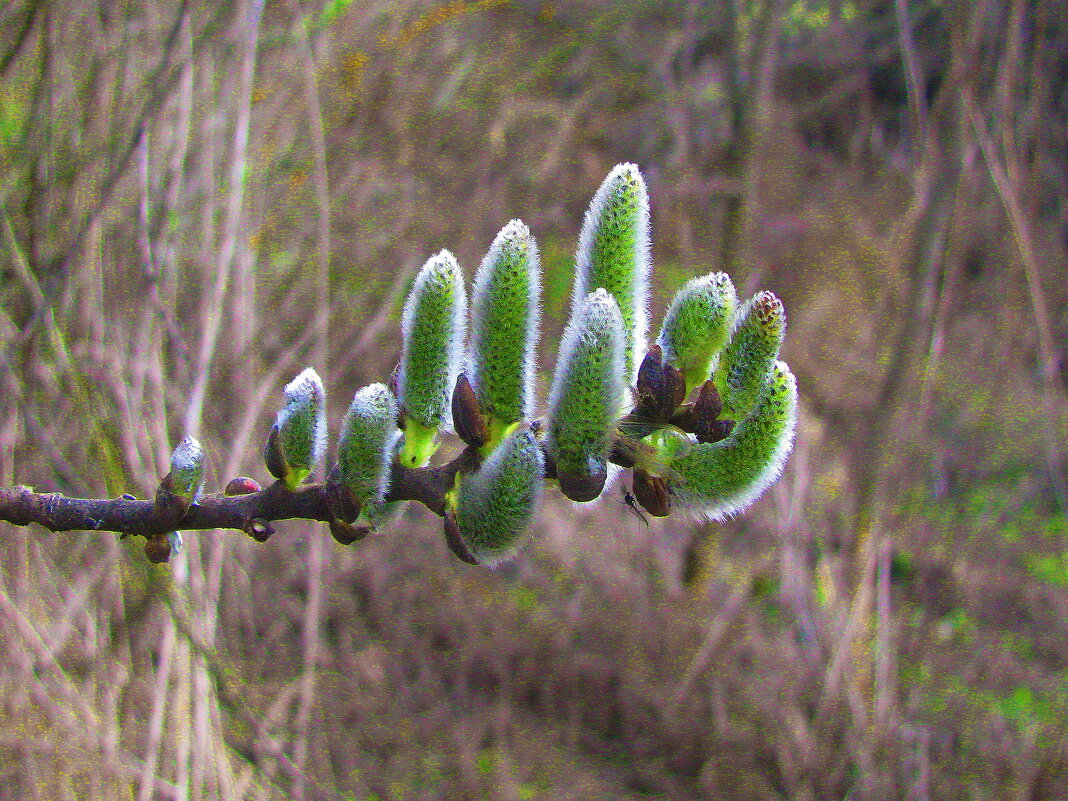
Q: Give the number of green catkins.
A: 11